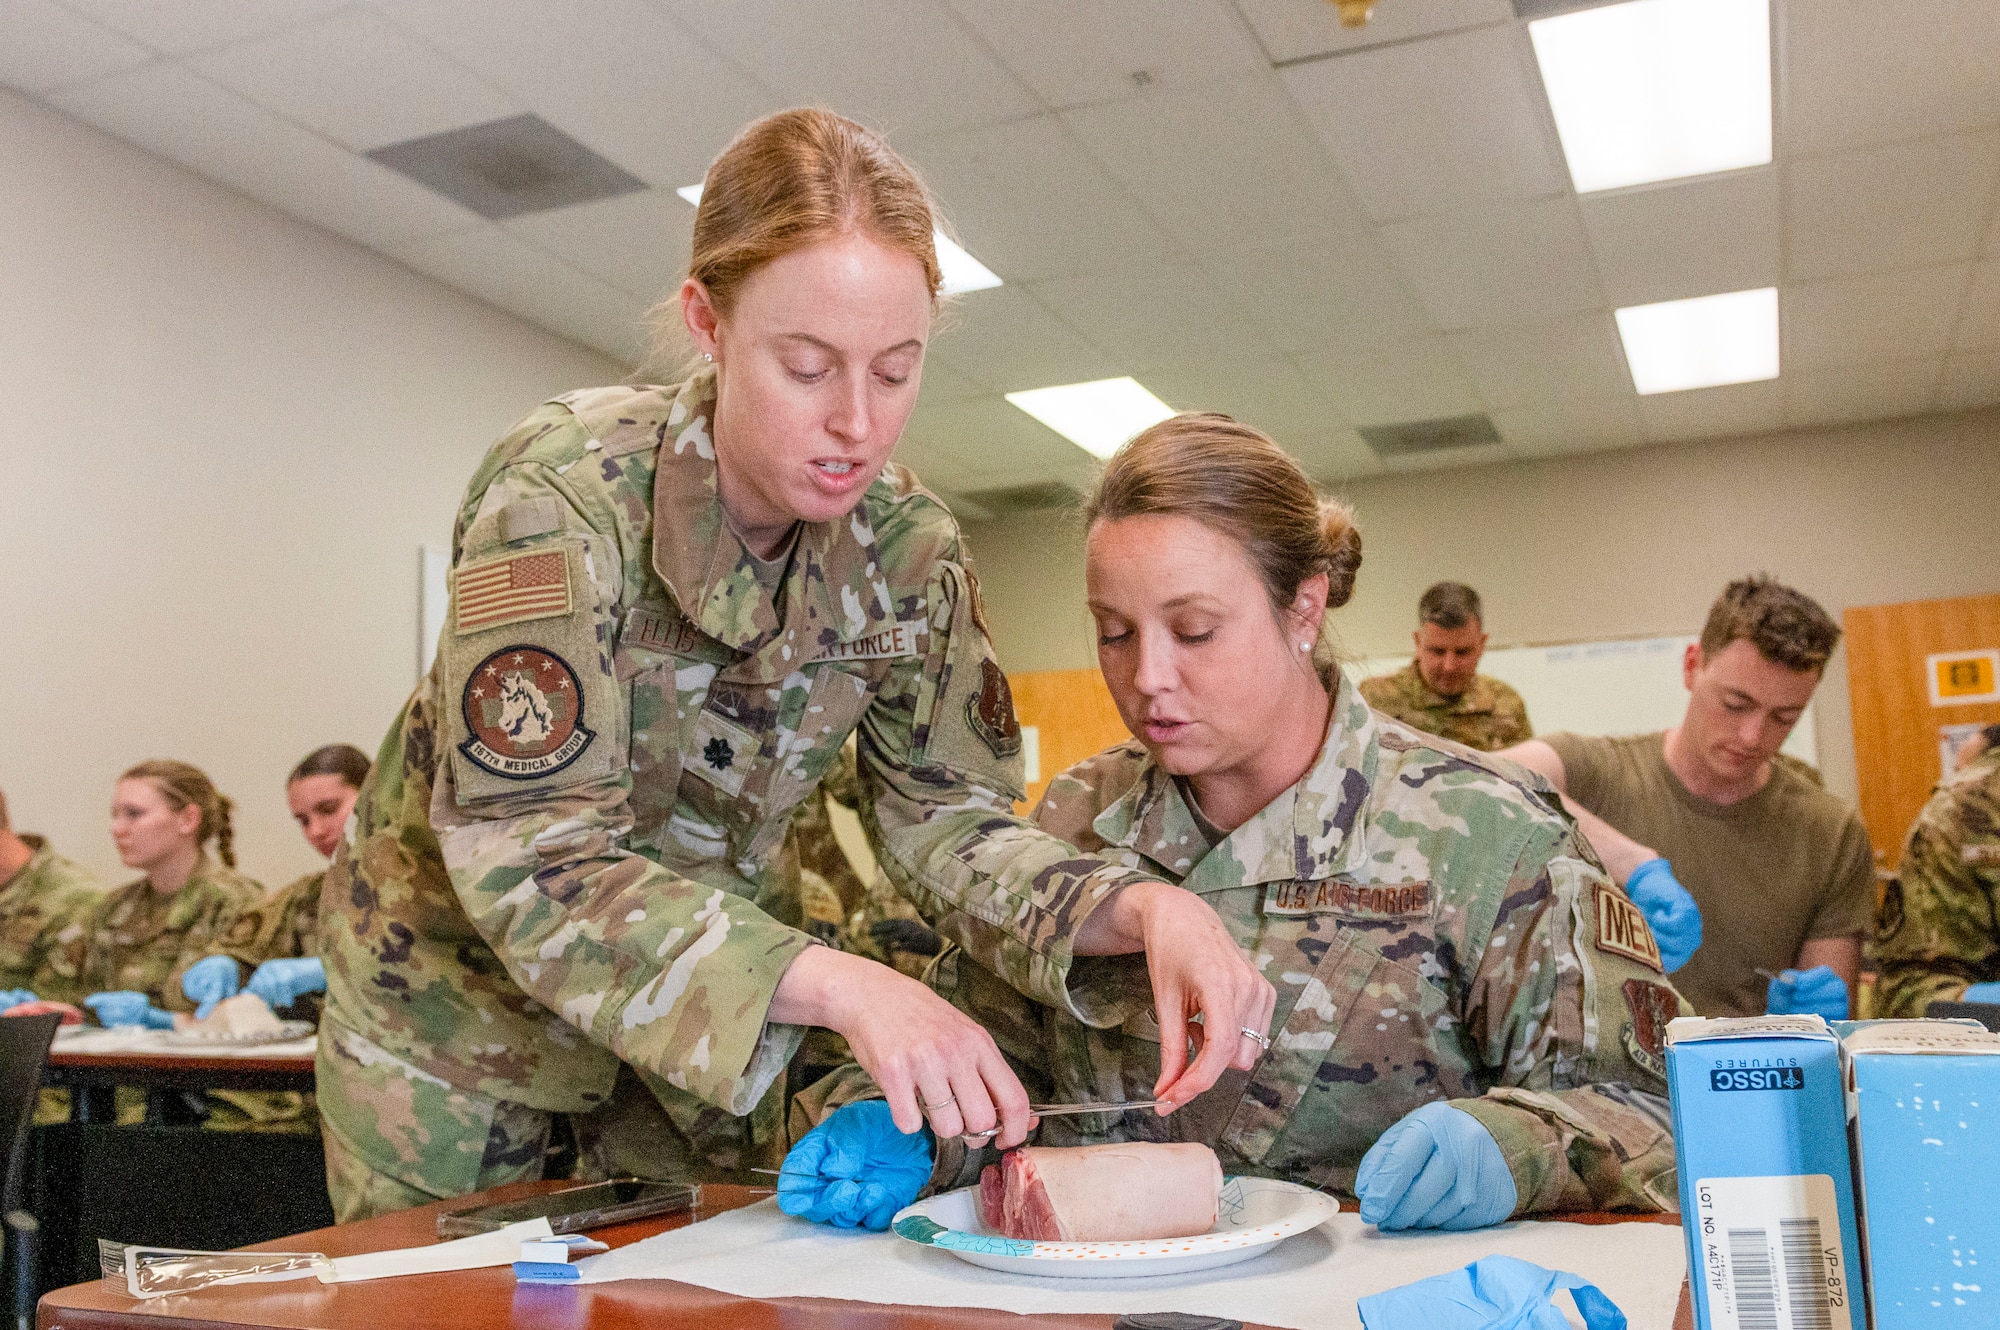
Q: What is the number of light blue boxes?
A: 2